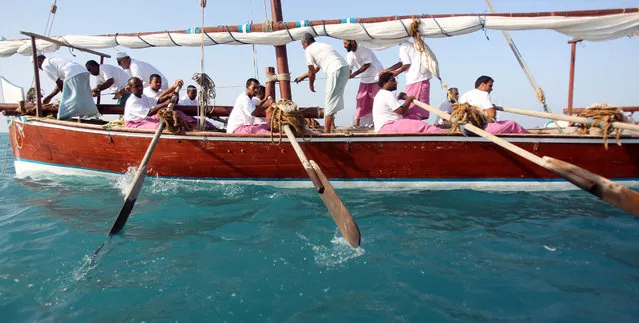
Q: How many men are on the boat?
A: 14